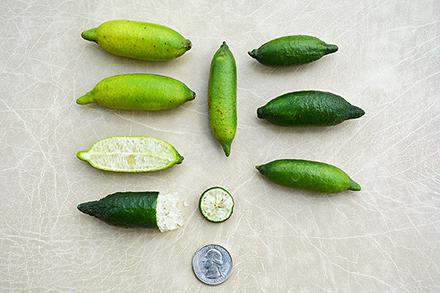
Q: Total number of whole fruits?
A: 6